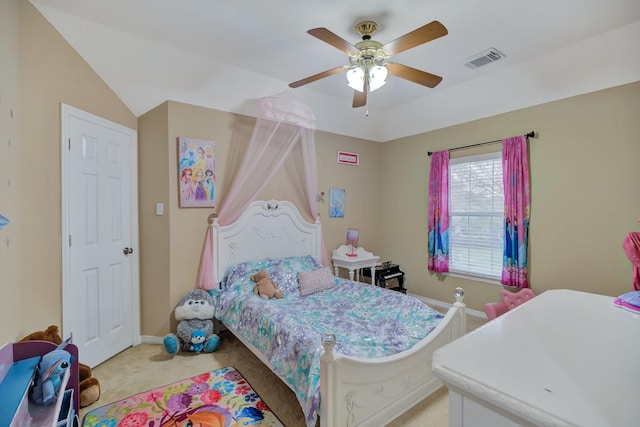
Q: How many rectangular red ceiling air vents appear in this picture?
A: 0